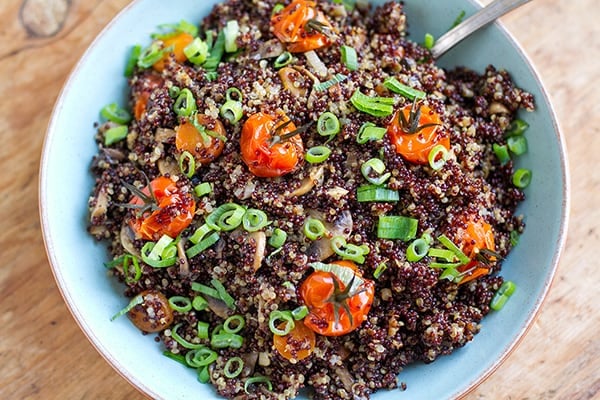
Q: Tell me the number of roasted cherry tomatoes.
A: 6